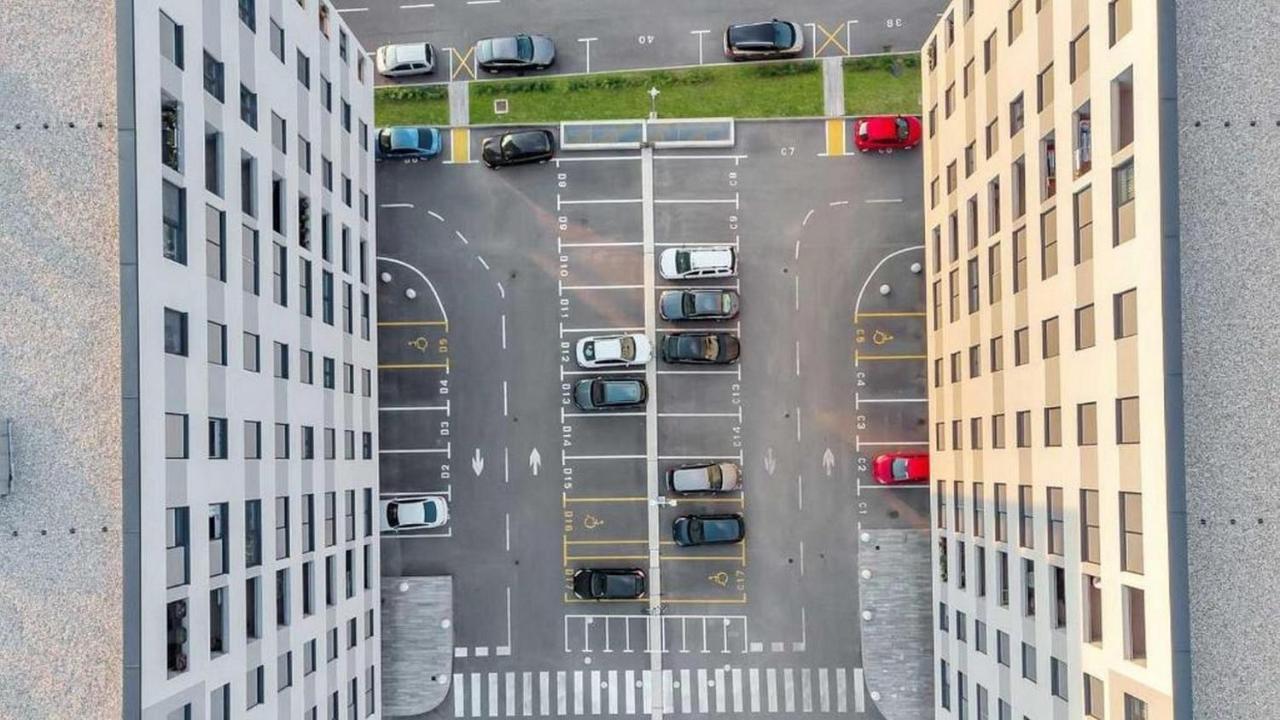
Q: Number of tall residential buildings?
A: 2